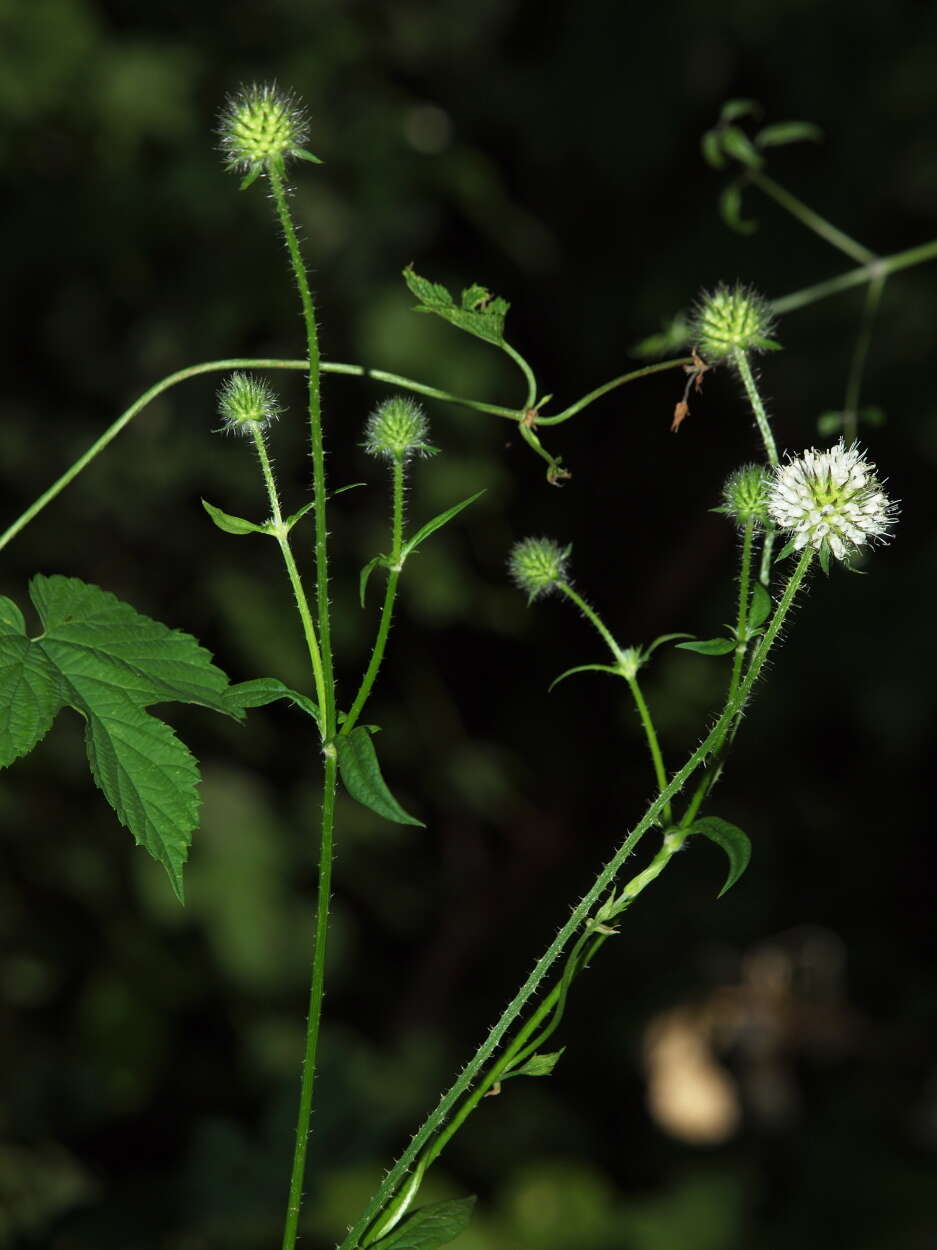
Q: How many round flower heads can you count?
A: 7